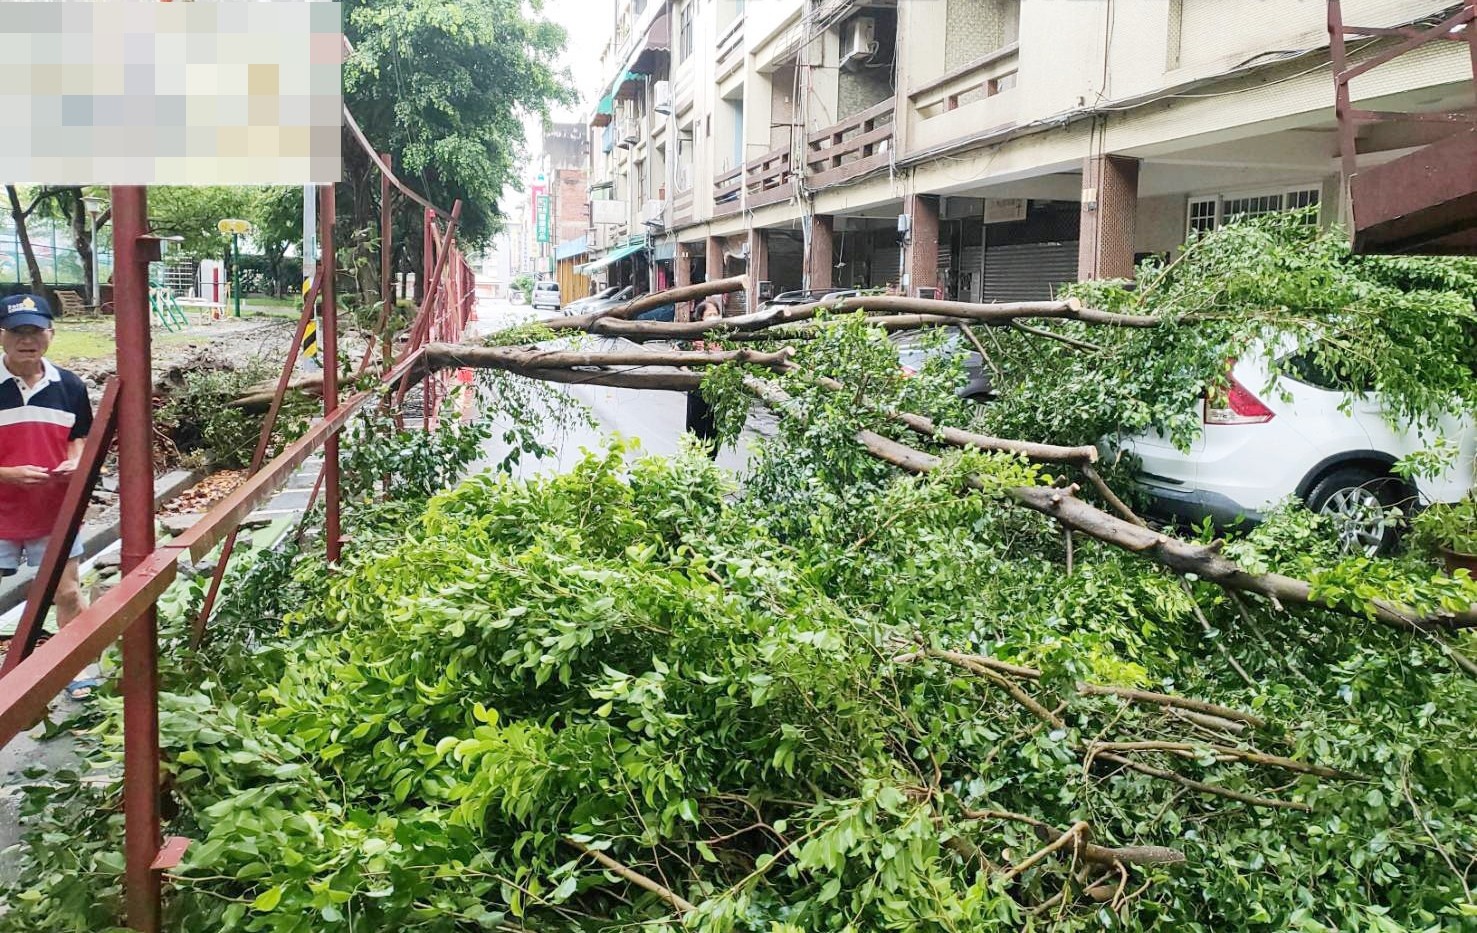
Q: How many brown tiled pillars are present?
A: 6